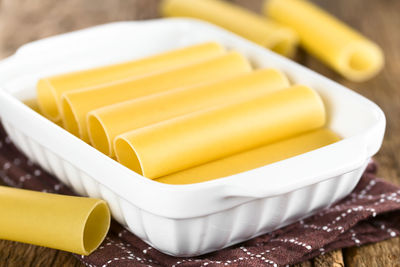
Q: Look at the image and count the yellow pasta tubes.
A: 8